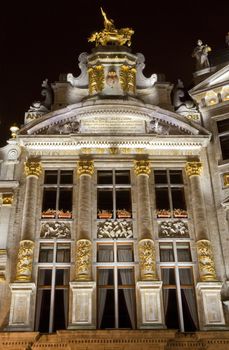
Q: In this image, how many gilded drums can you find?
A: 4